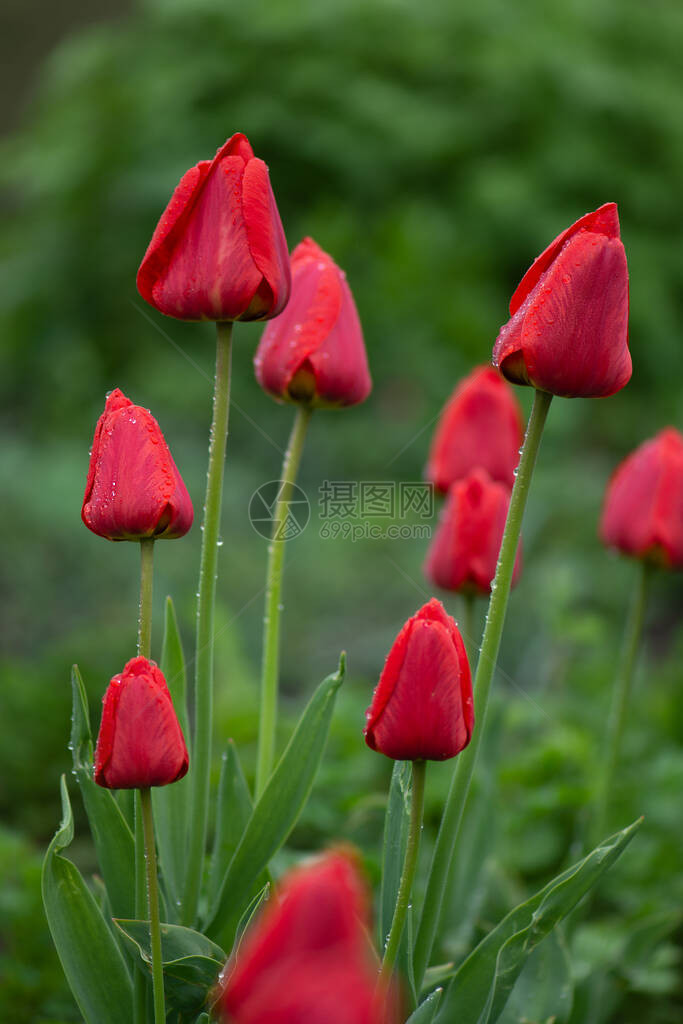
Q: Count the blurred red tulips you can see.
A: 4